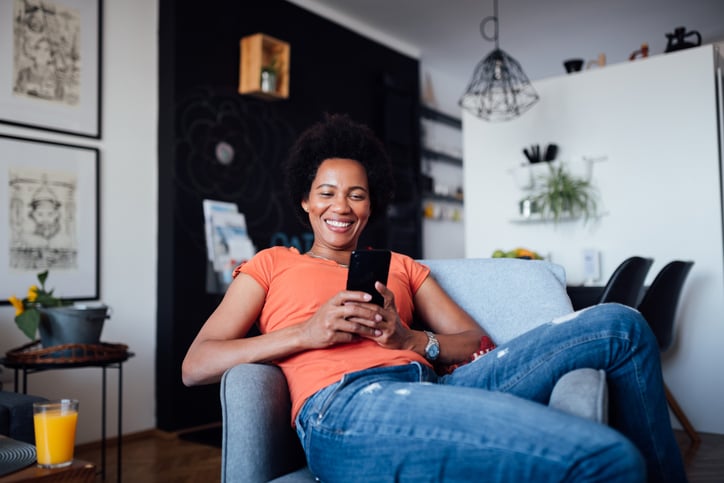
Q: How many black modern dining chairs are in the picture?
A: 2